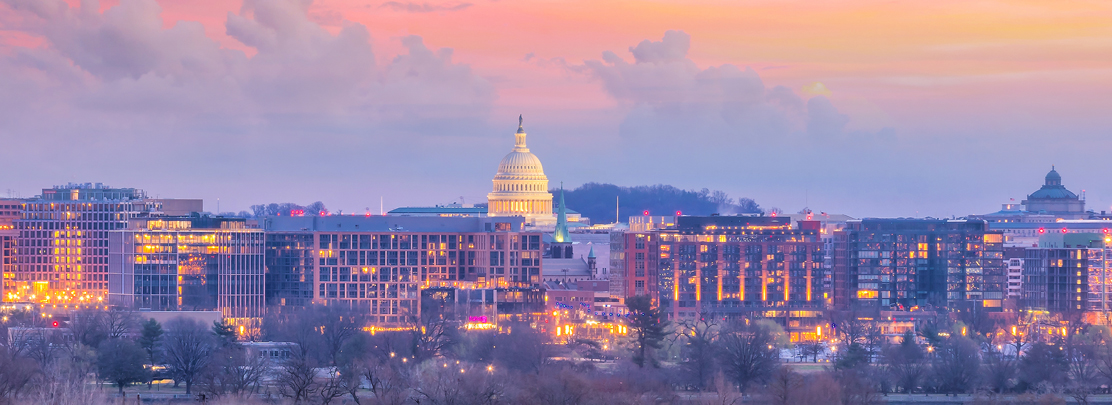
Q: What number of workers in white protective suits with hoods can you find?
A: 0